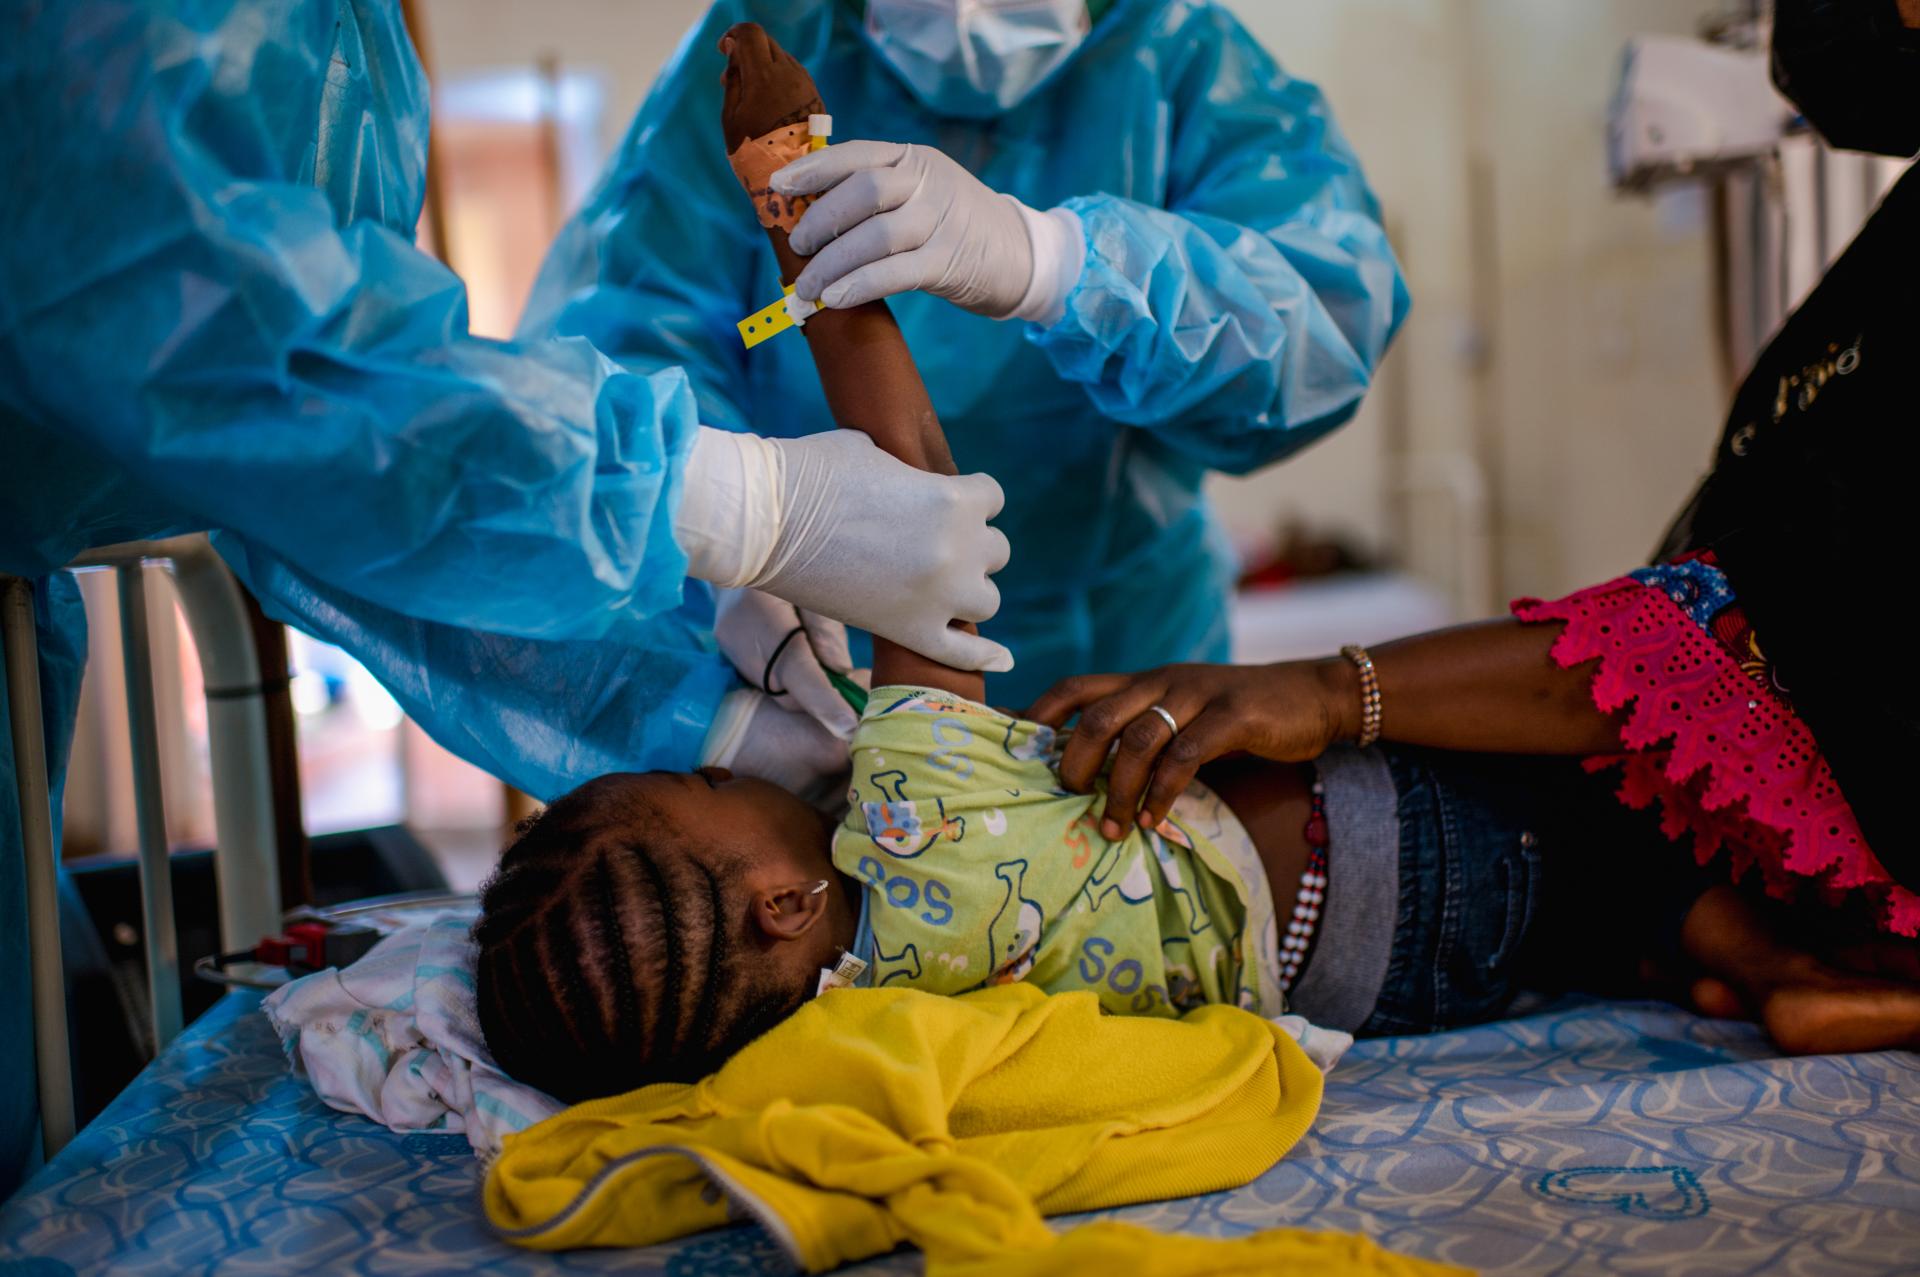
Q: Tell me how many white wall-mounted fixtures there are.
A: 1